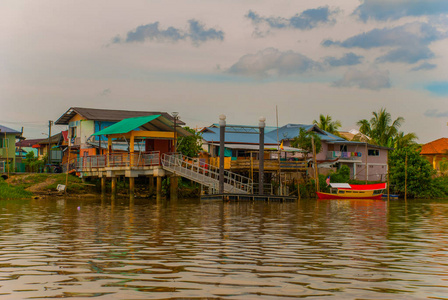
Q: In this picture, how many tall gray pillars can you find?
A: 2